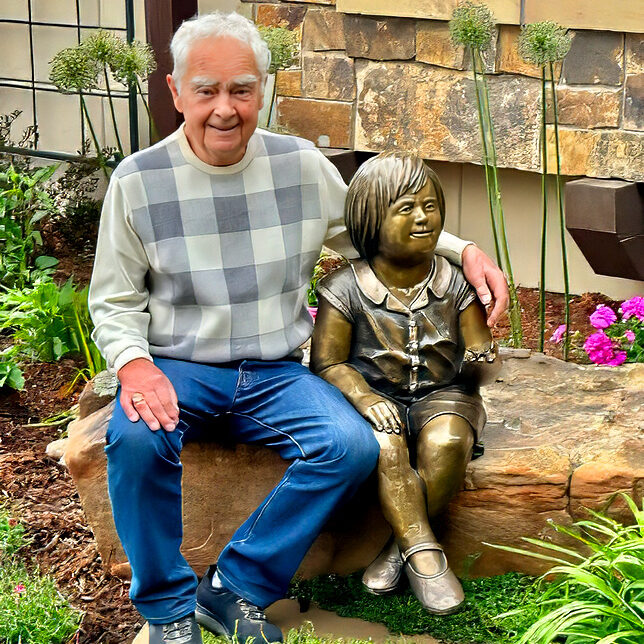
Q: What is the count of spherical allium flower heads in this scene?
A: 6